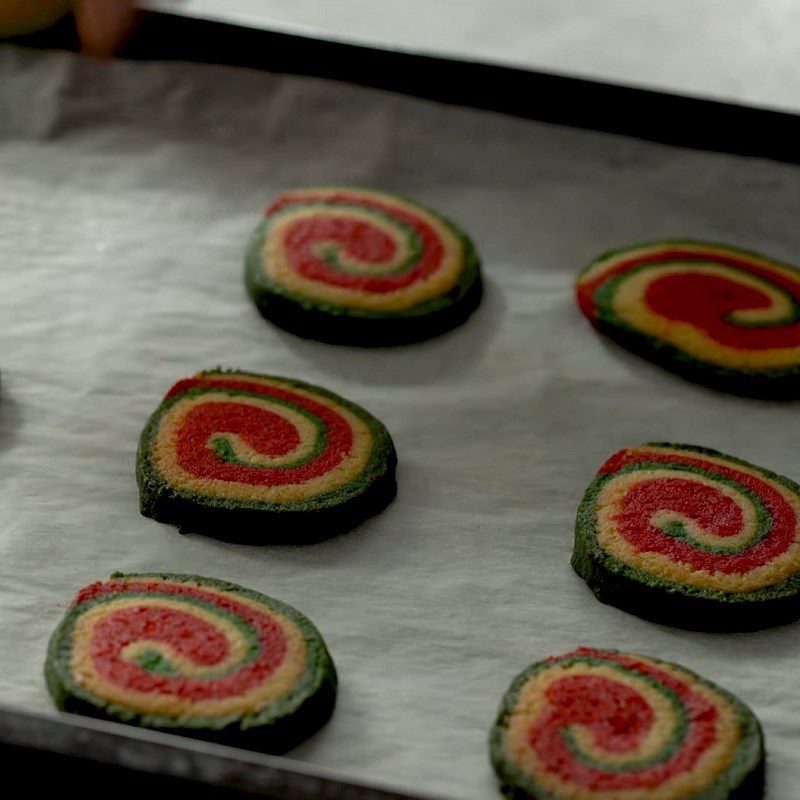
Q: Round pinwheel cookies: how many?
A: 6